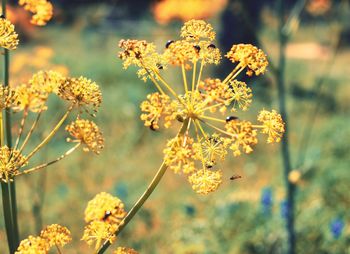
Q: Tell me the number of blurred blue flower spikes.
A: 3